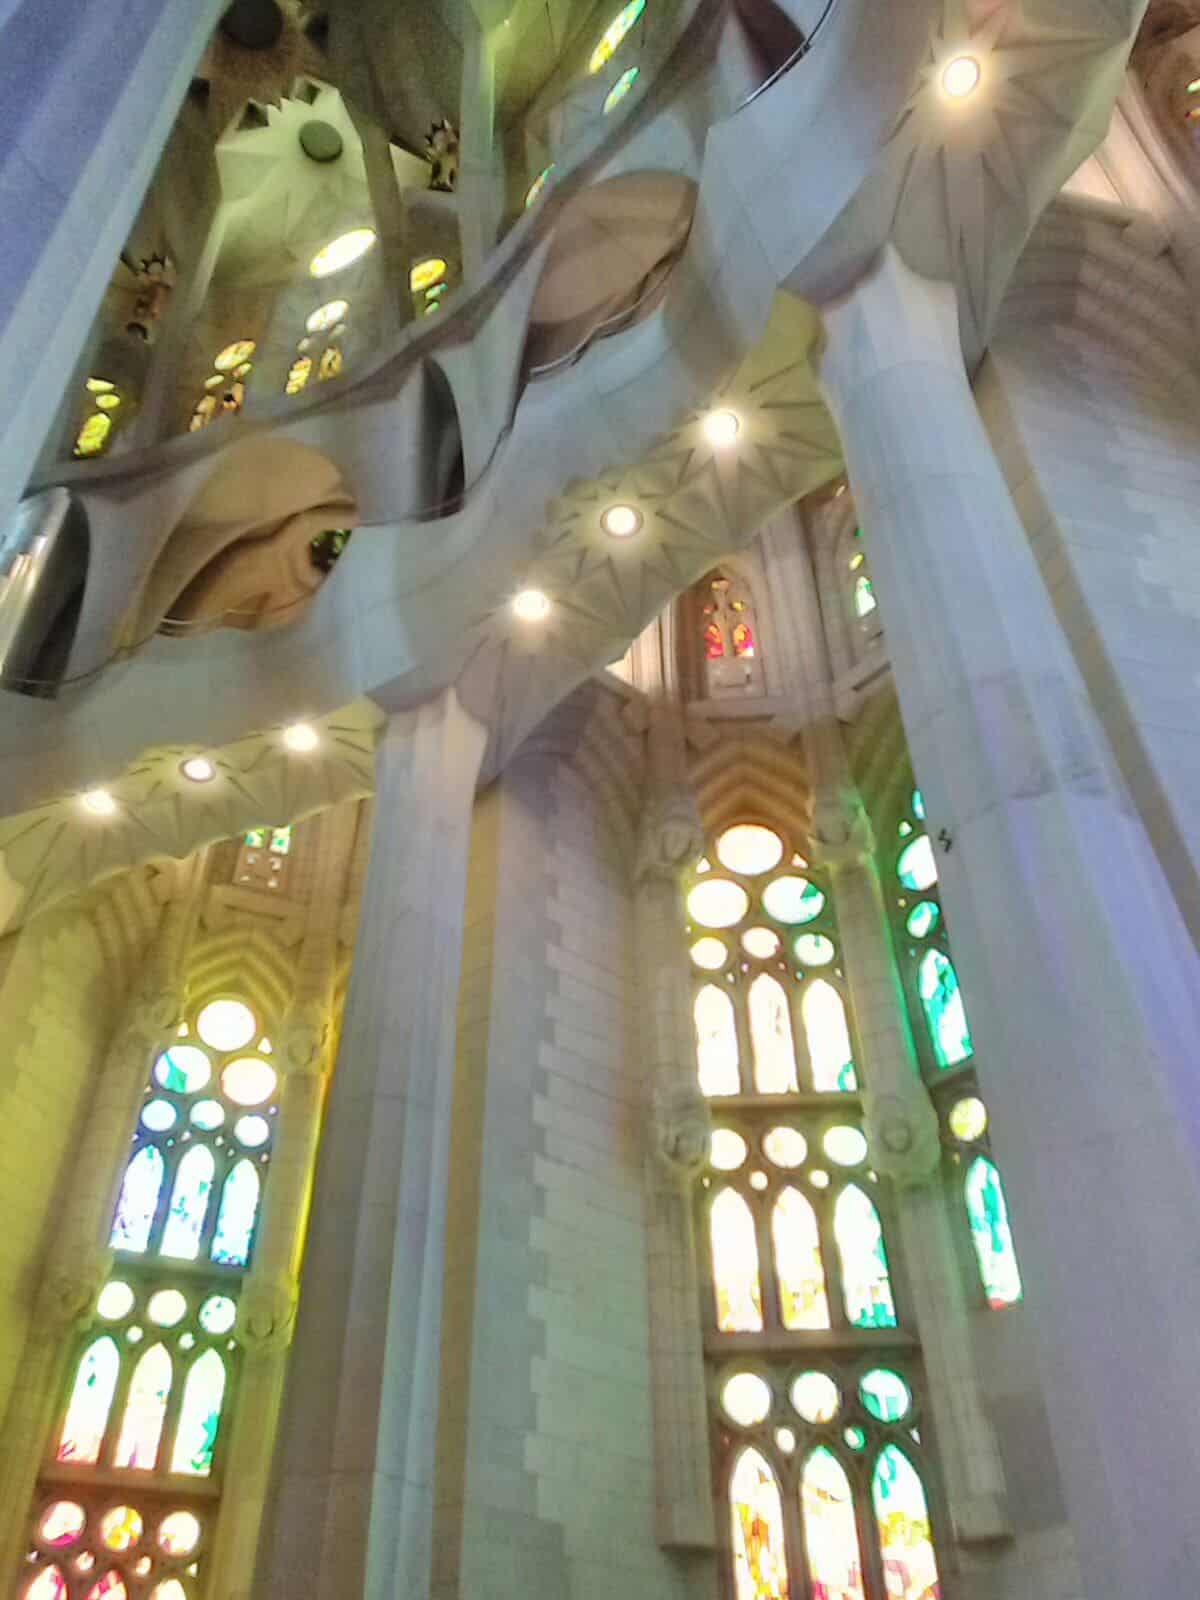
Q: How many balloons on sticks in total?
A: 0